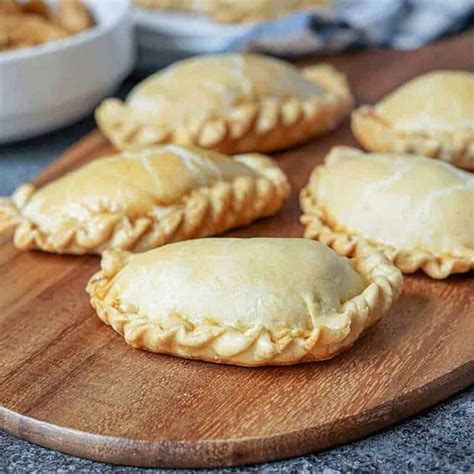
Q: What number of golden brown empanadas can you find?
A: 5